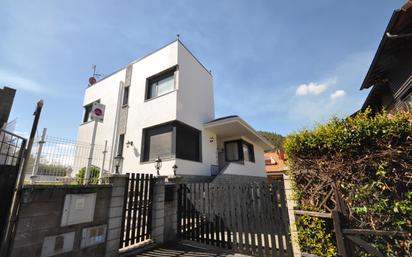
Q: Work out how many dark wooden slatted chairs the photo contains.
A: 0